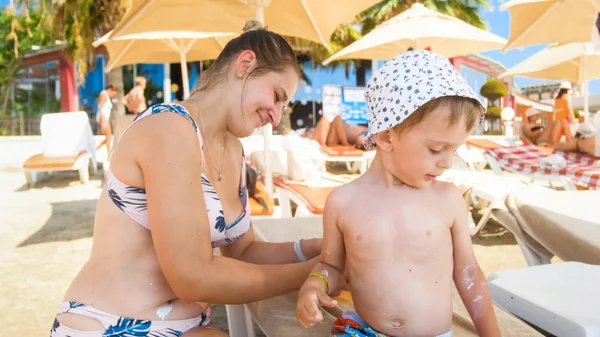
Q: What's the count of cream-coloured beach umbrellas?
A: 5